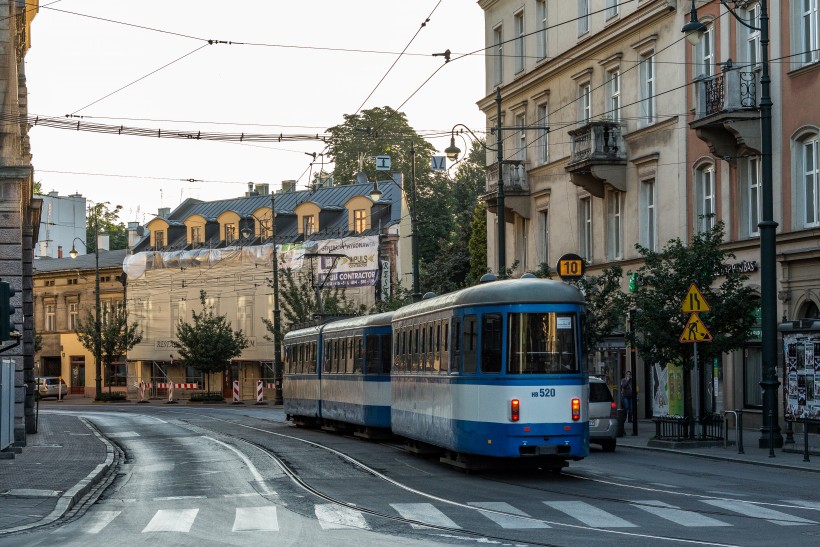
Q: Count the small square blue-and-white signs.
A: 2